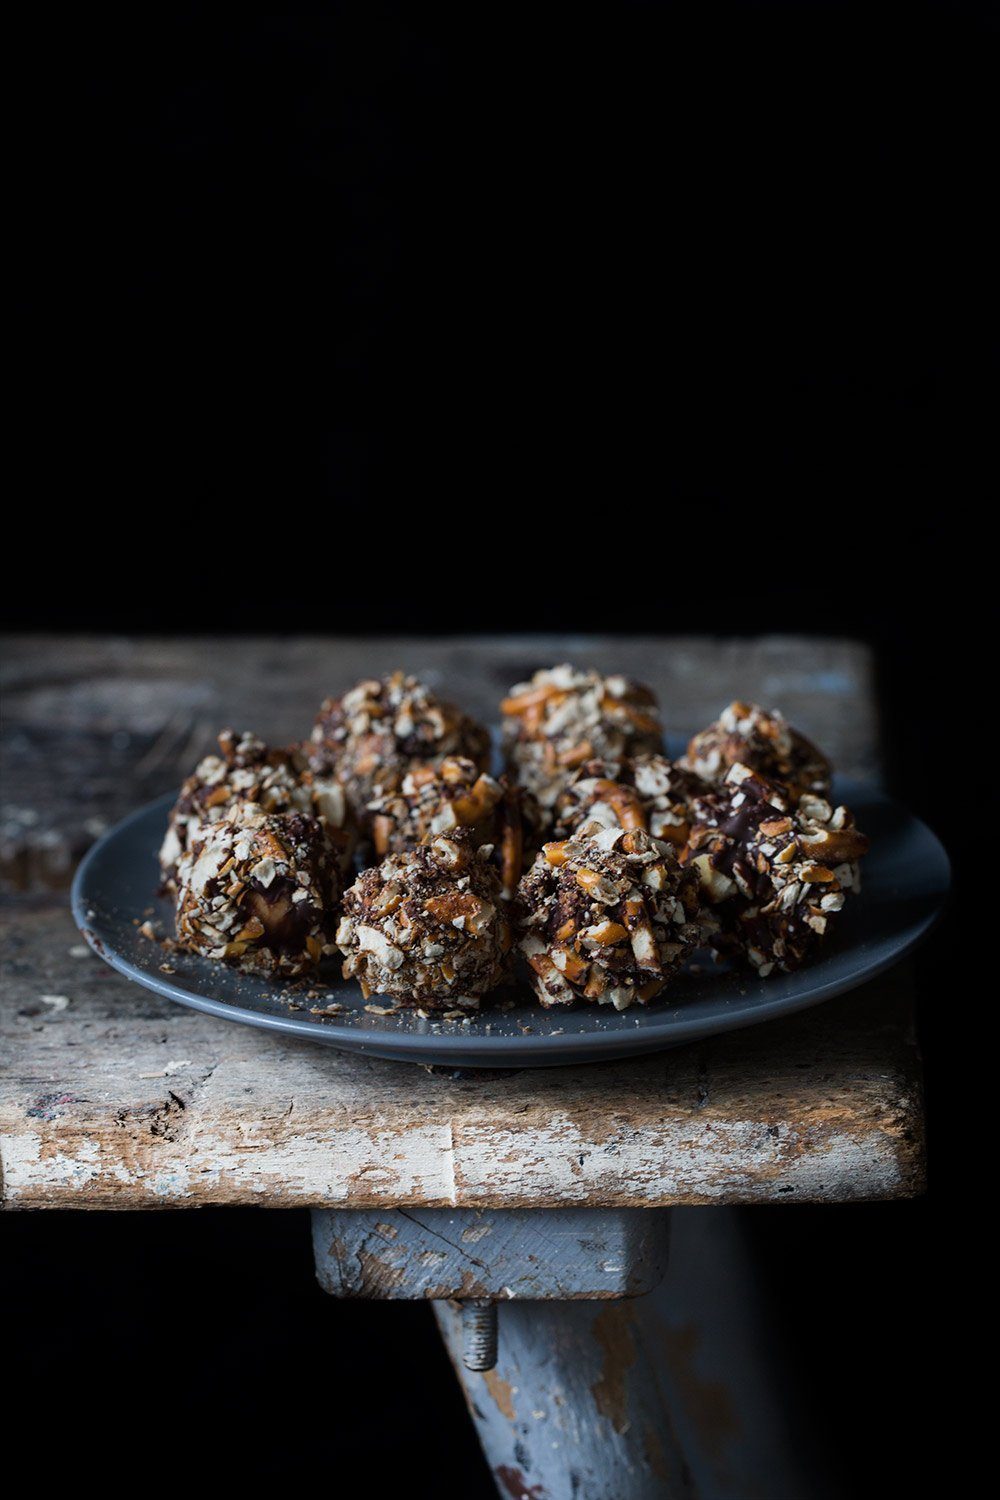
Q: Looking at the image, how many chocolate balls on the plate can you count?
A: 10